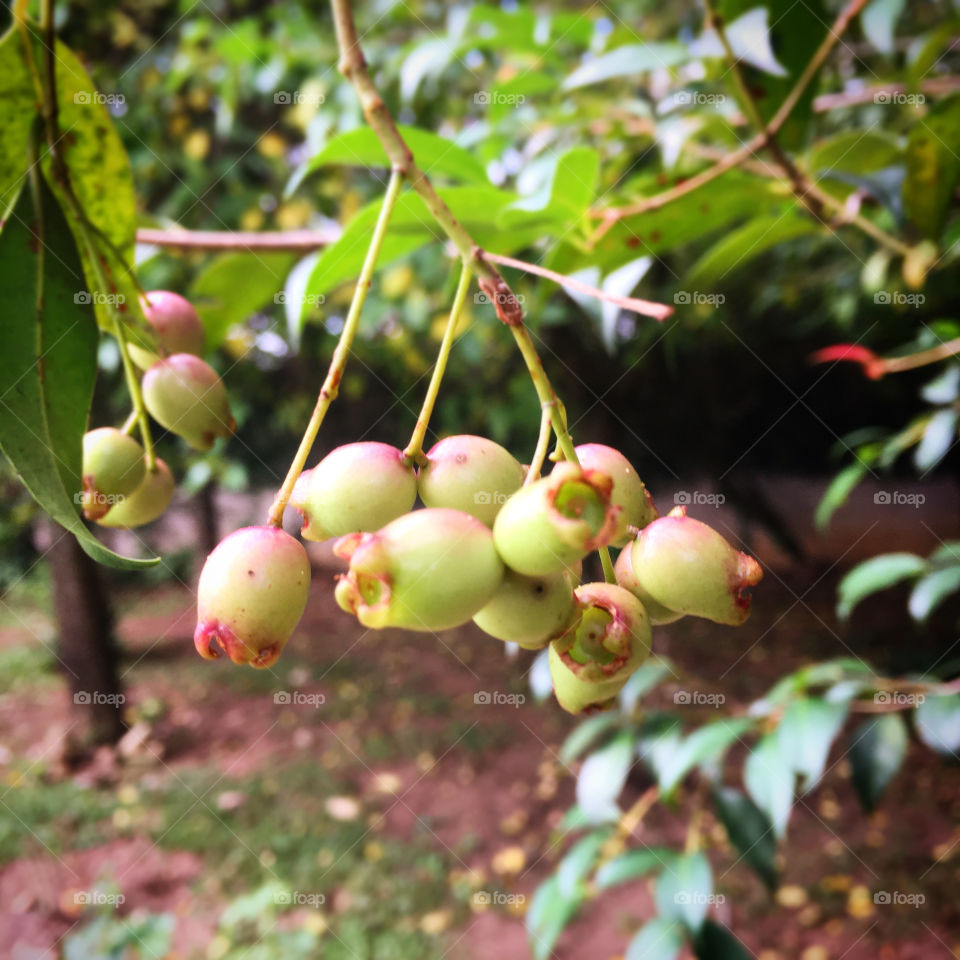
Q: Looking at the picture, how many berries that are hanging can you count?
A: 15